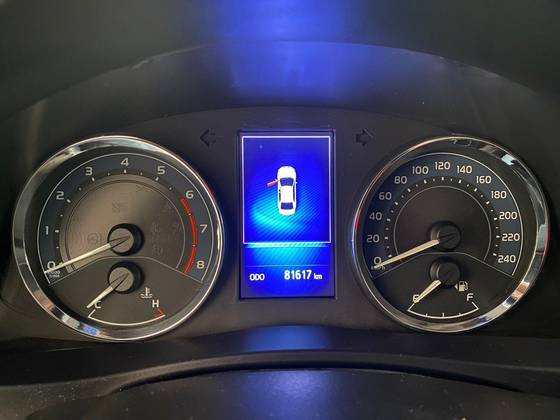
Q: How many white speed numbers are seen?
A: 13